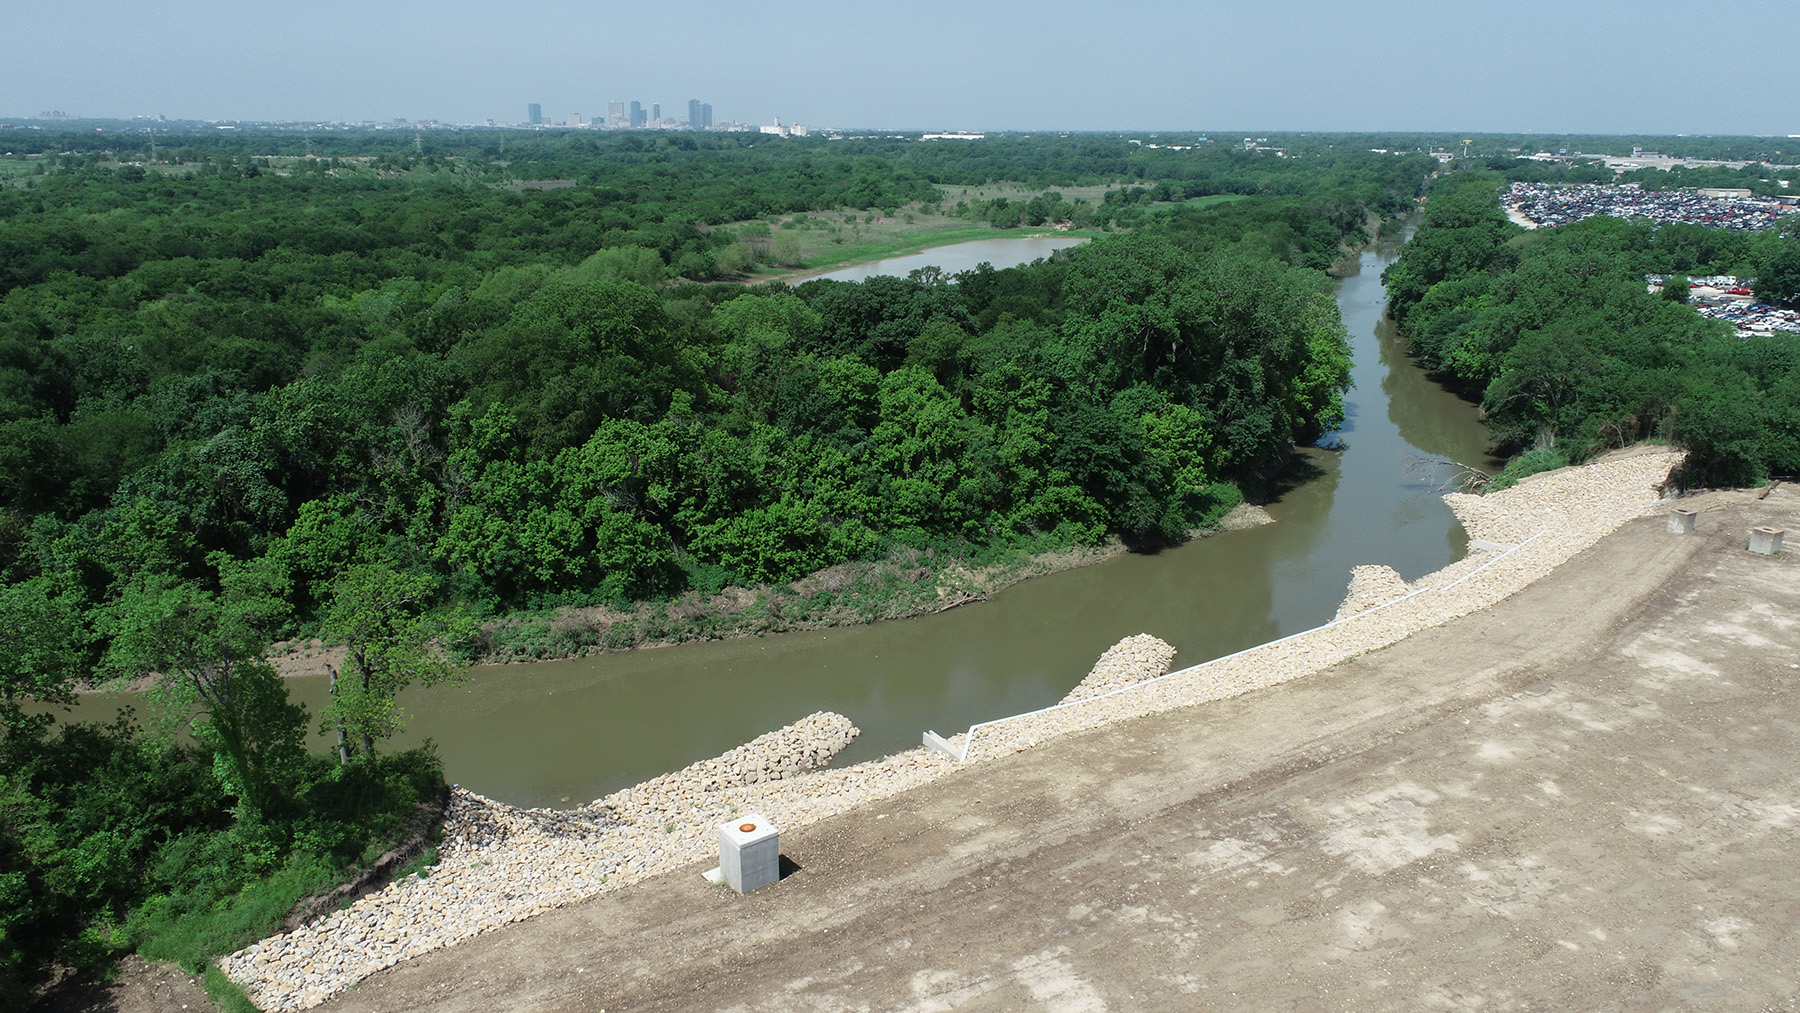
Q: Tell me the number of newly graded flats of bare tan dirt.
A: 1